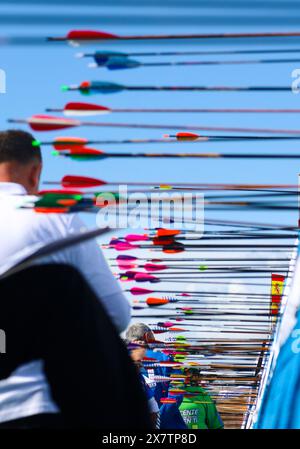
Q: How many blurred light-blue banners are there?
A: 1